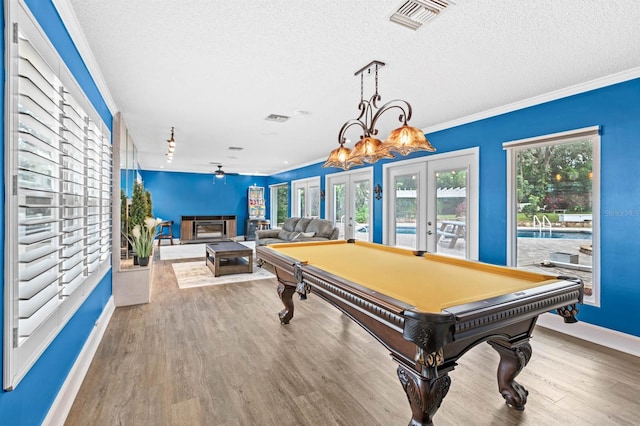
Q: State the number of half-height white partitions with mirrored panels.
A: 1